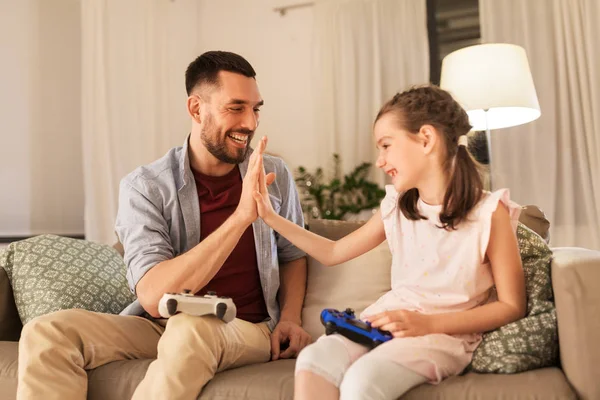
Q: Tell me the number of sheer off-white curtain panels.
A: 3